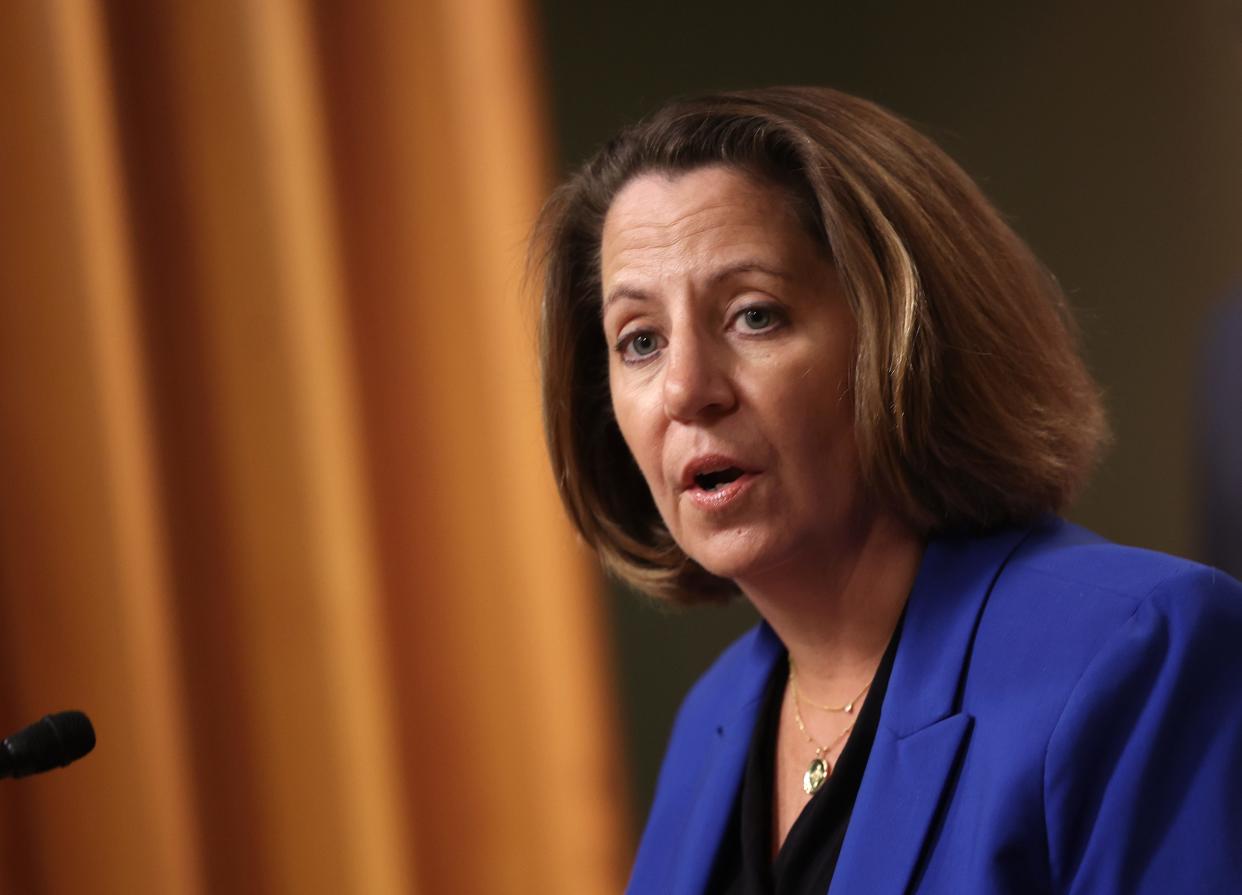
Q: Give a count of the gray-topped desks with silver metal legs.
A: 0